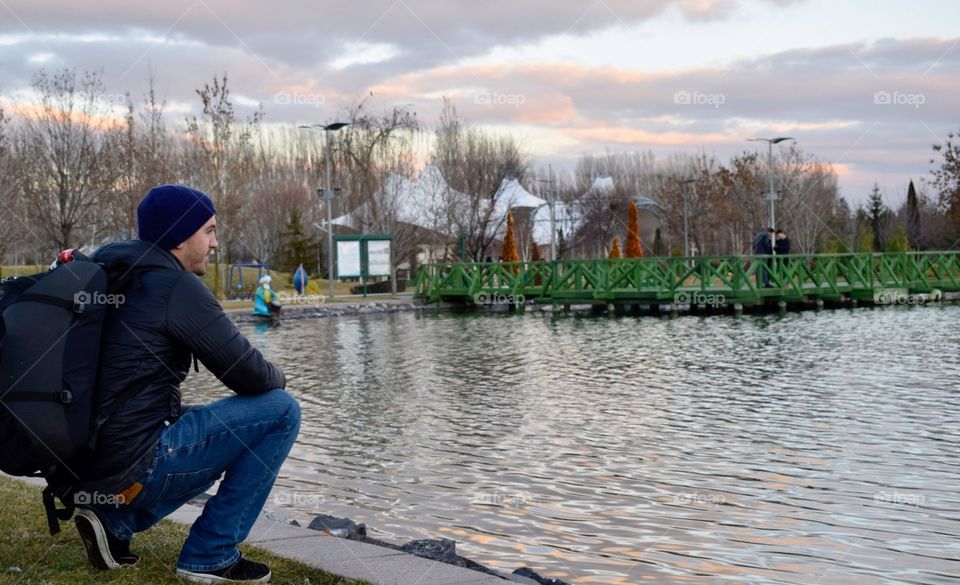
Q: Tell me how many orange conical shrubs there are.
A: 3